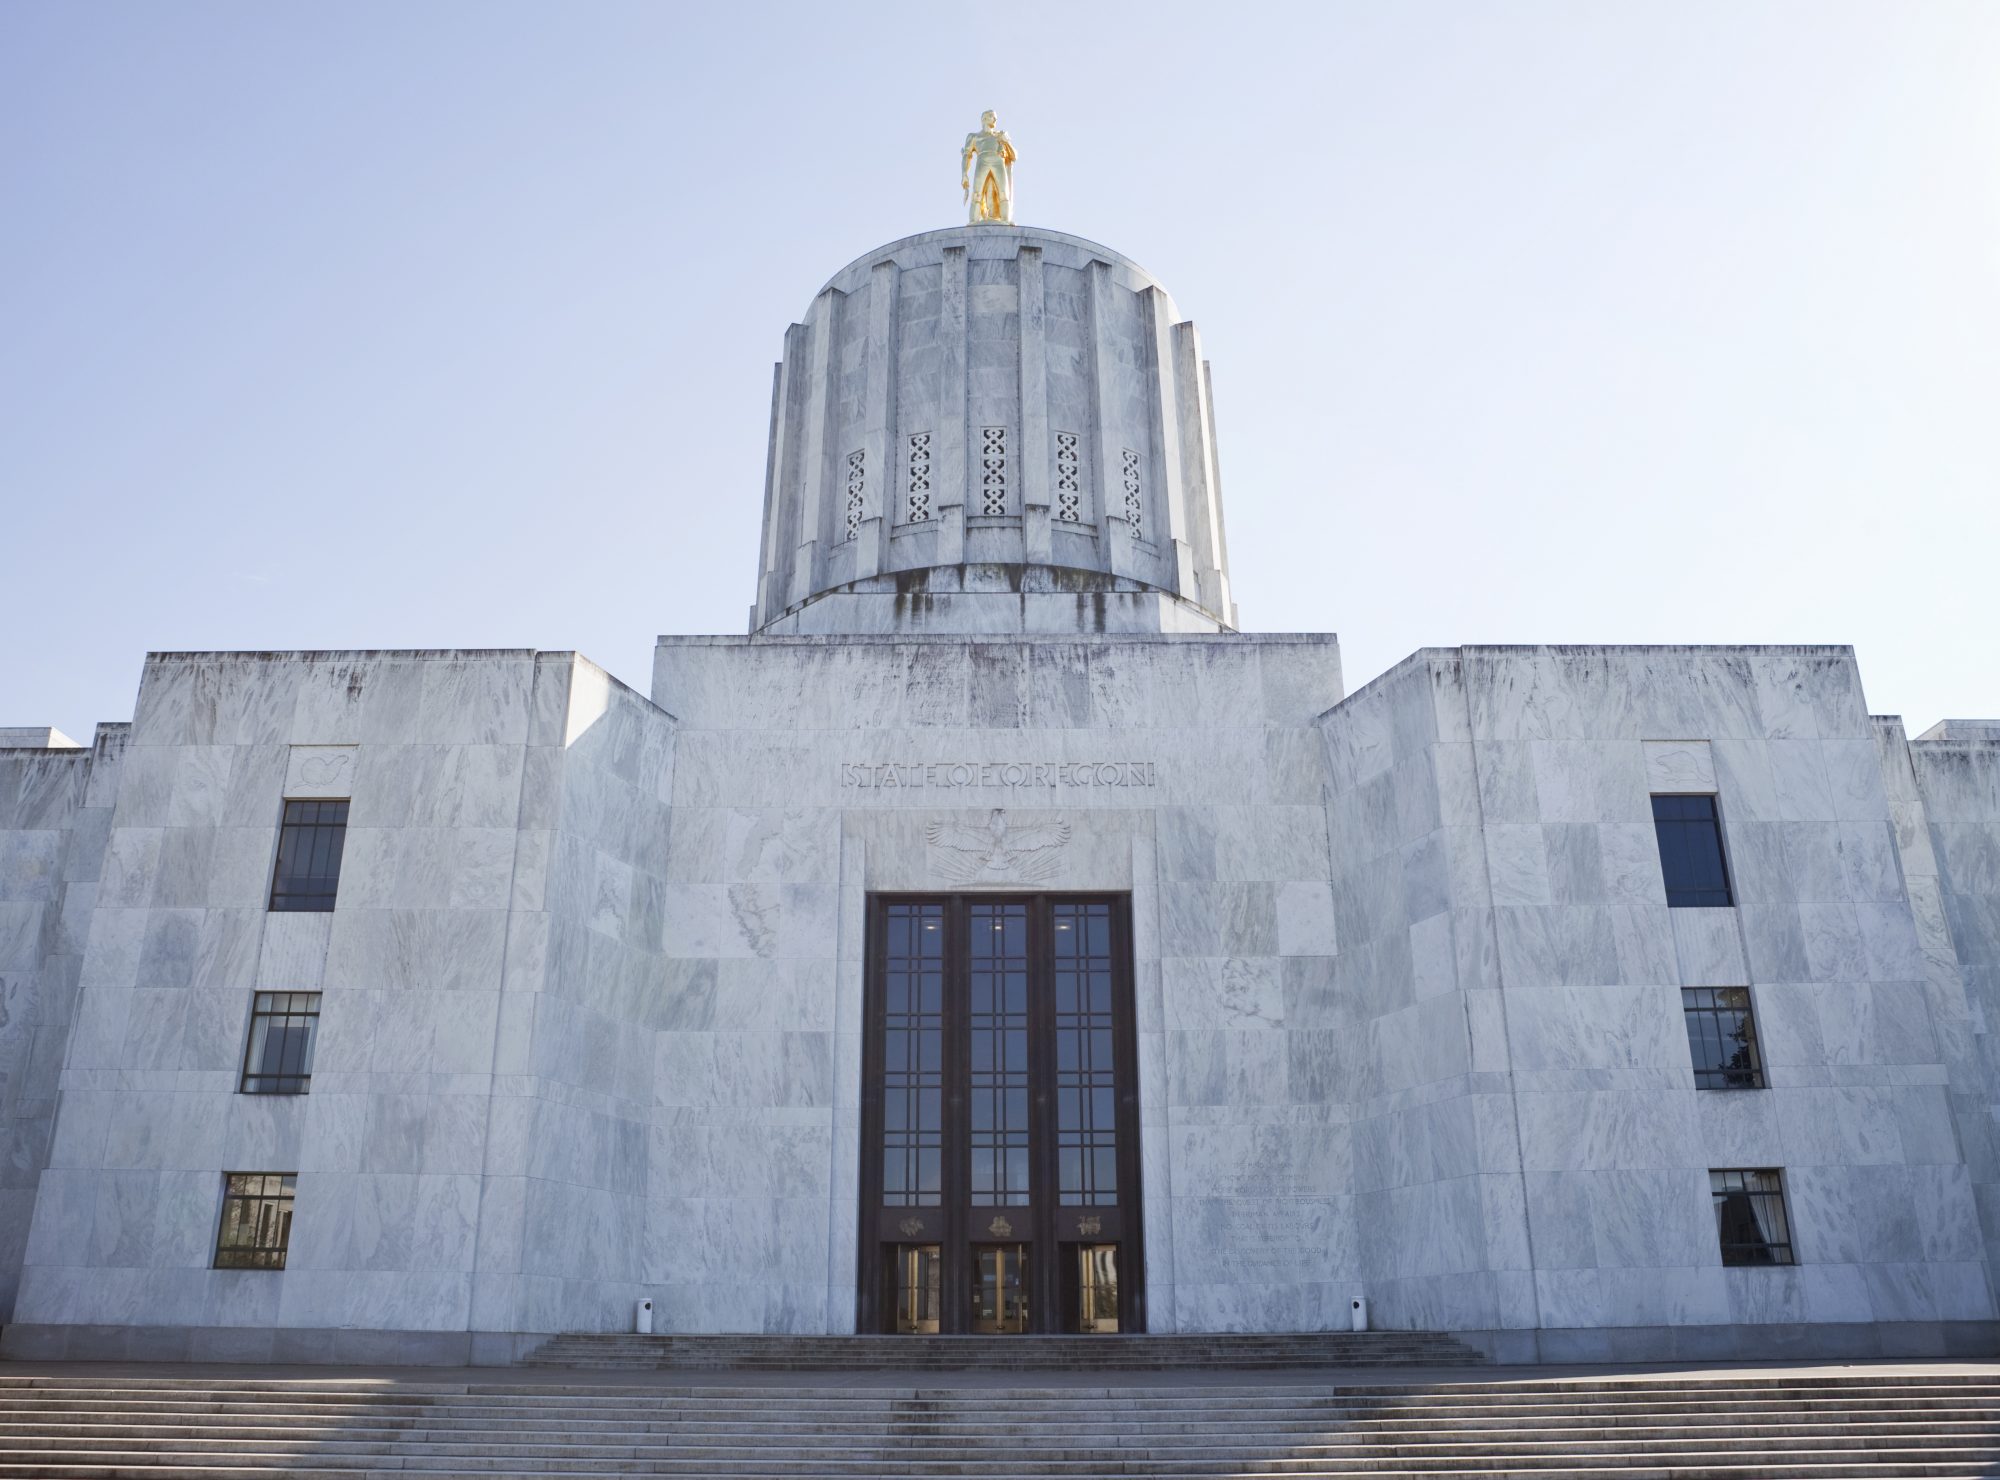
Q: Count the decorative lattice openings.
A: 5